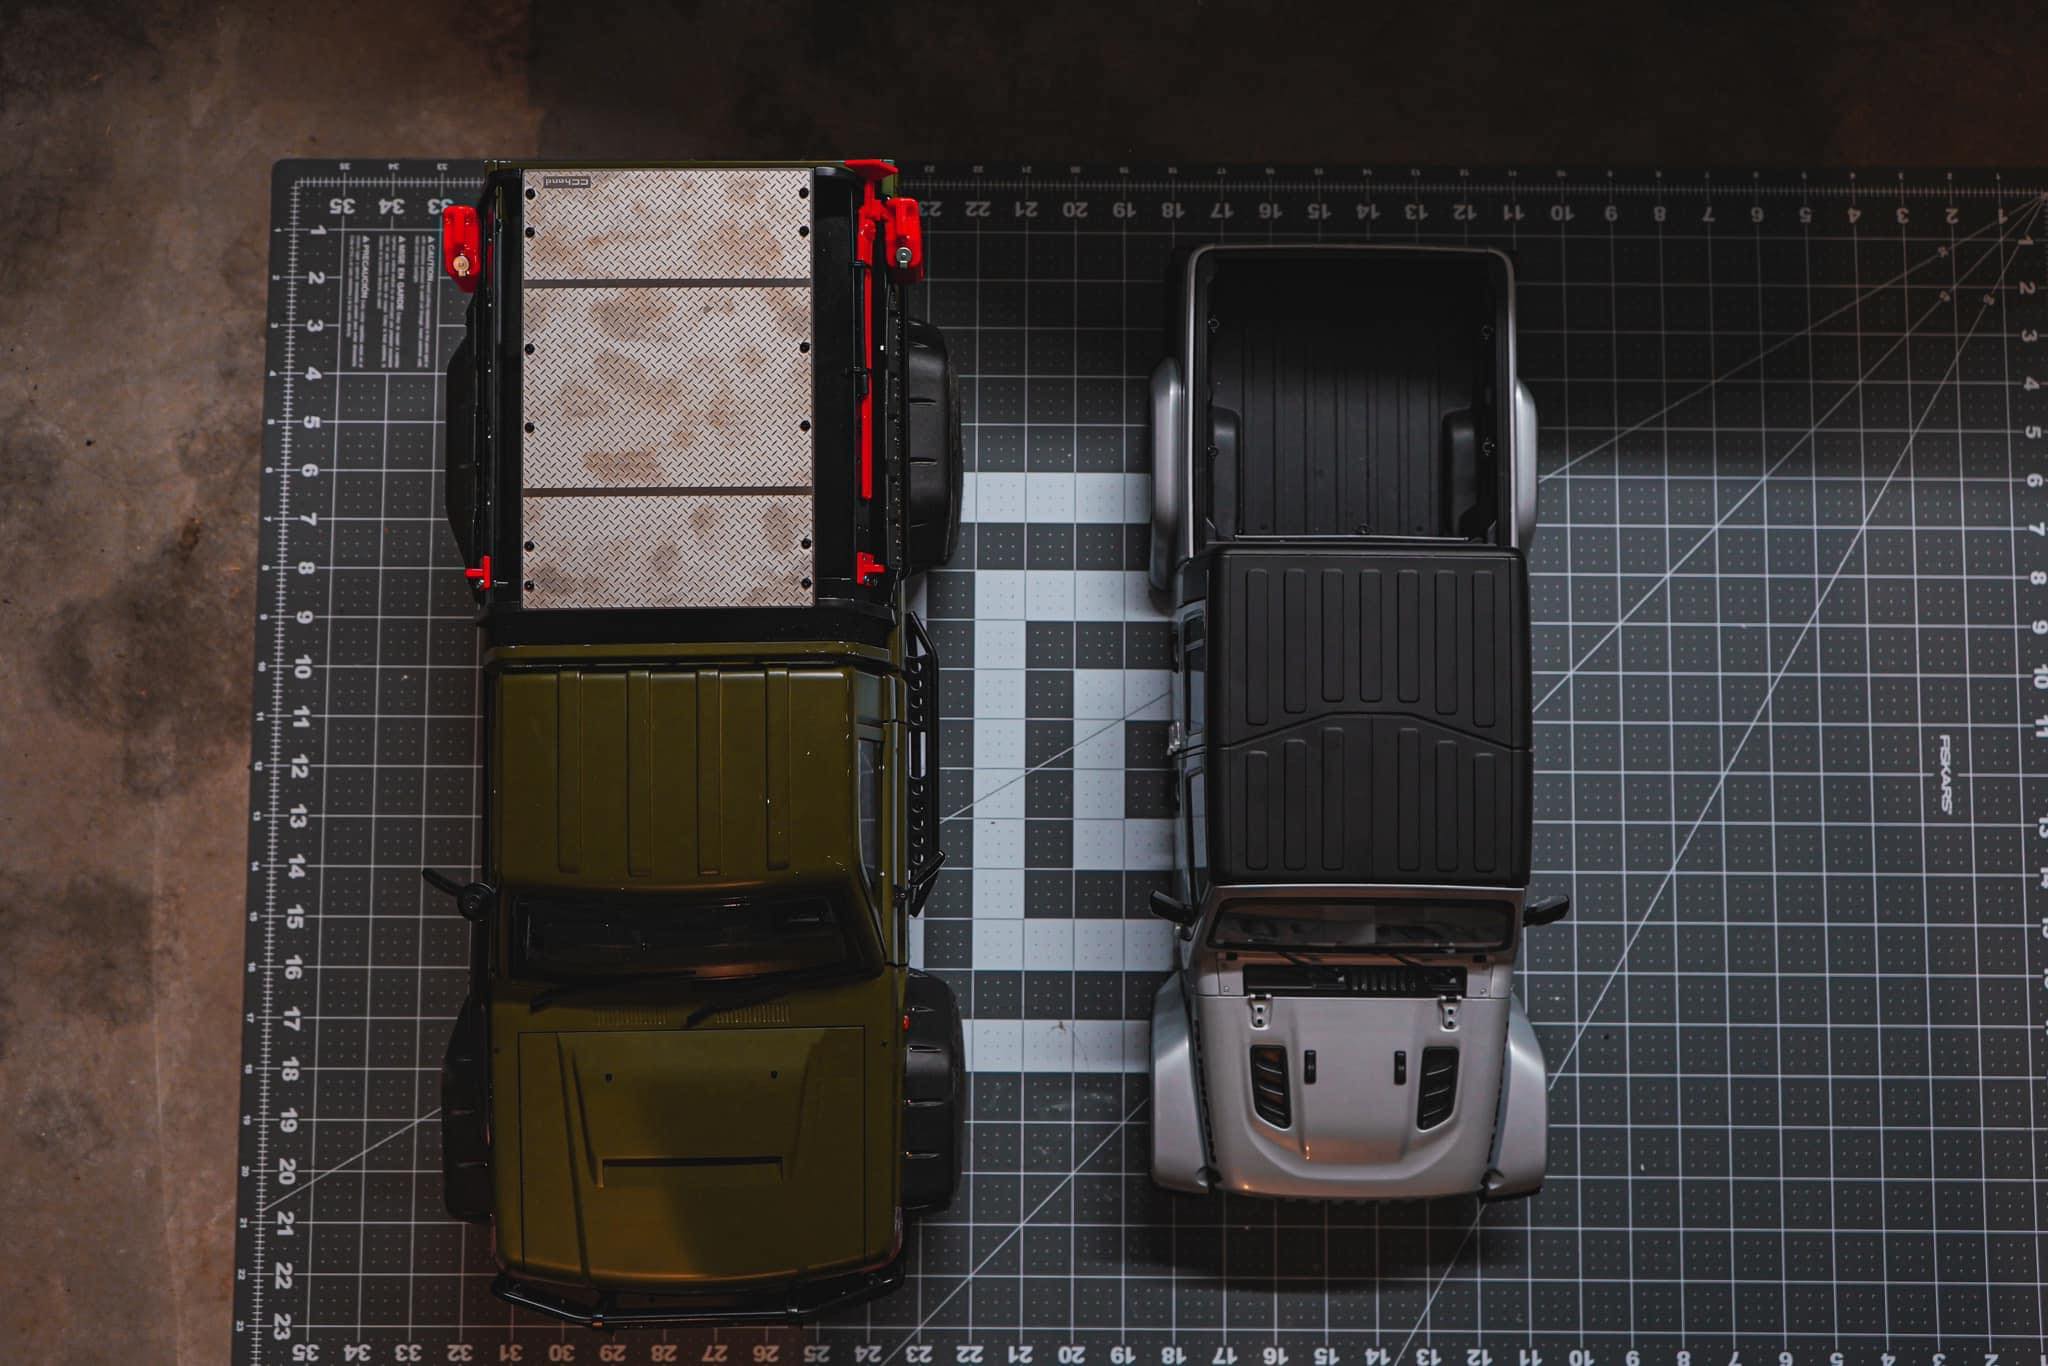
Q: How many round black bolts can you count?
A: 12